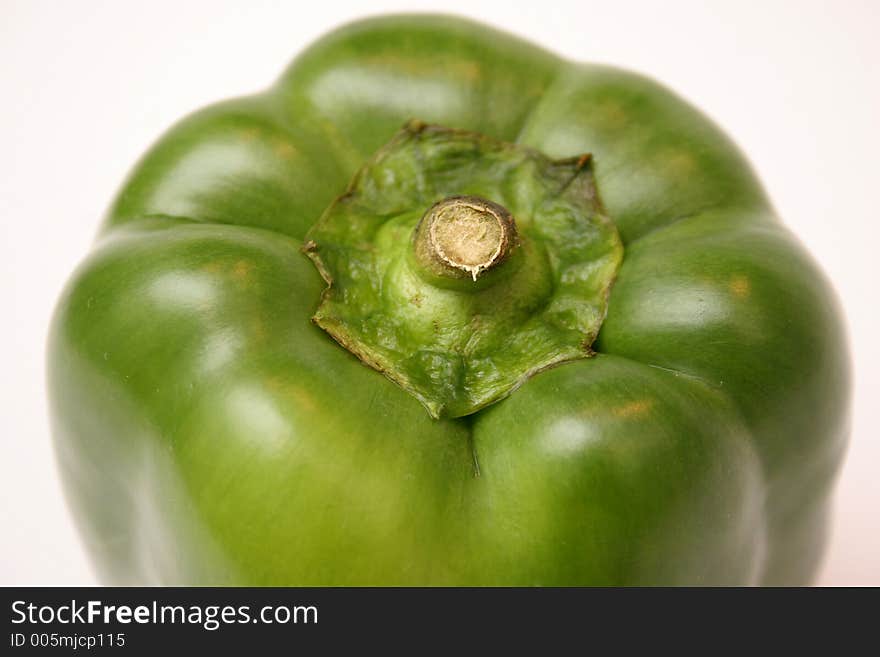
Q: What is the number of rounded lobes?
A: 6